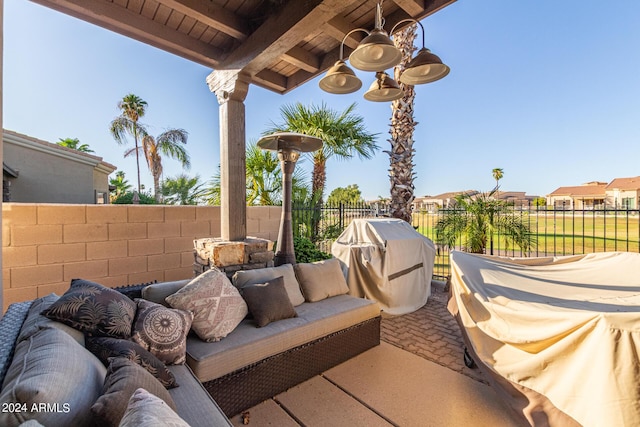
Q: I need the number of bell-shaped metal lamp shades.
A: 4